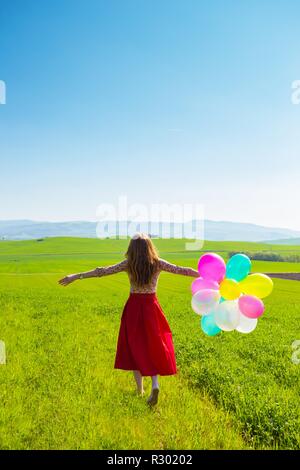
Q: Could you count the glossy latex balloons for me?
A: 10